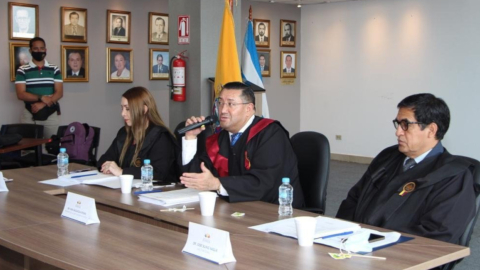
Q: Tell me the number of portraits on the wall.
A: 12